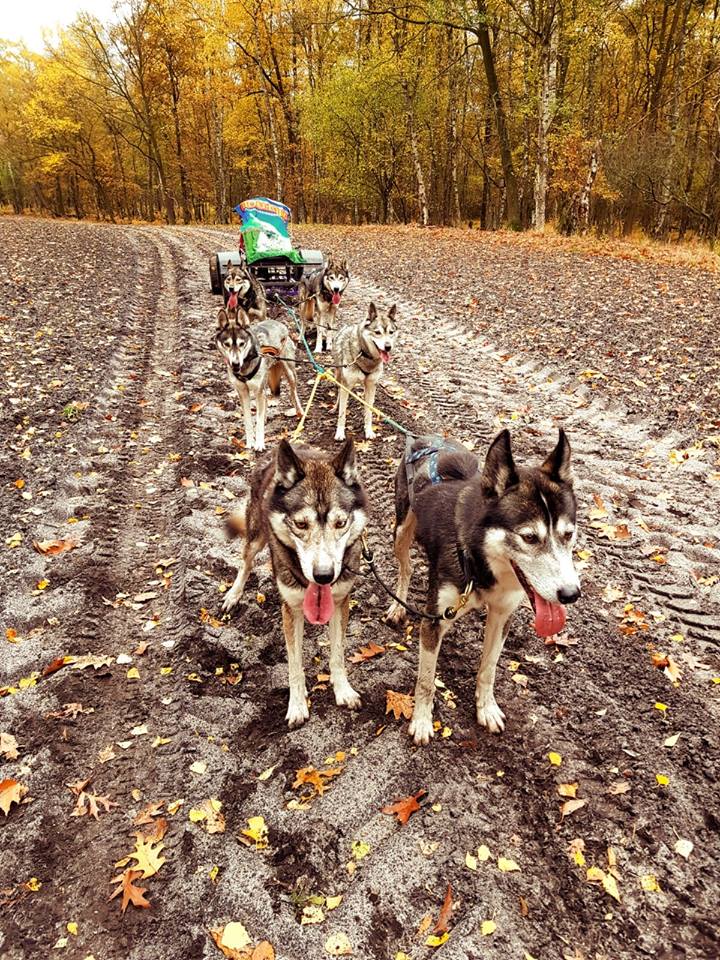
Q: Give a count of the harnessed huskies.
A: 6